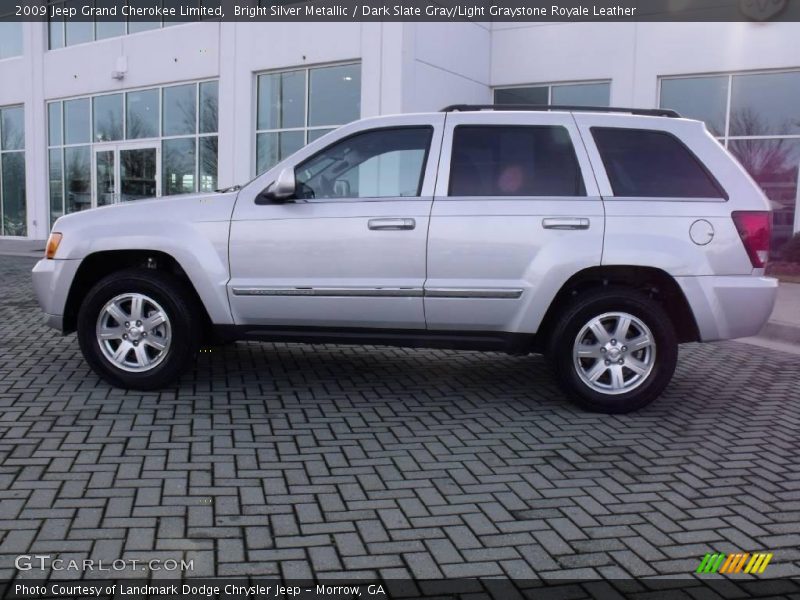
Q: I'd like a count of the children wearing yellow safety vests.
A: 0